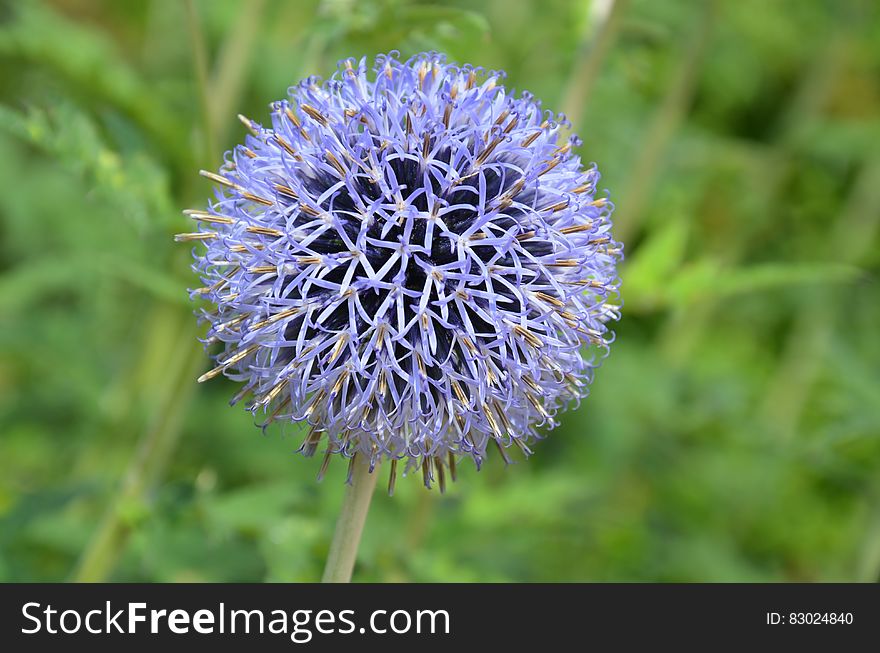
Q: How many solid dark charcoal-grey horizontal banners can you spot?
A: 1